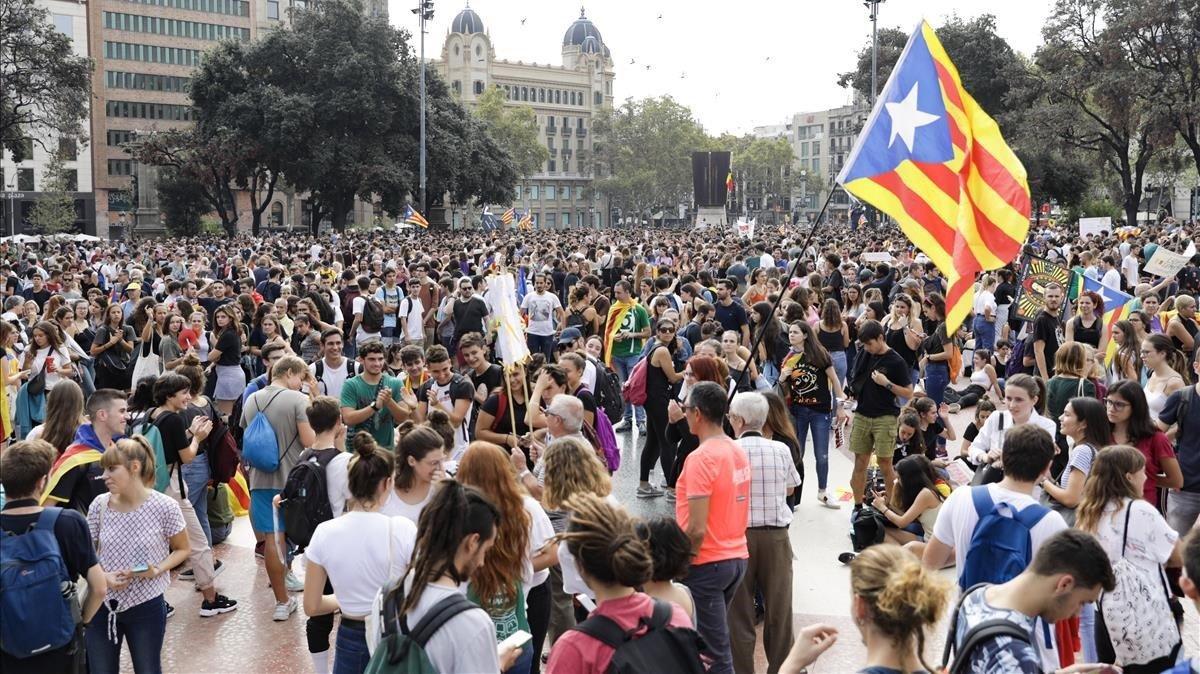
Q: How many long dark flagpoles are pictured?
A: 1